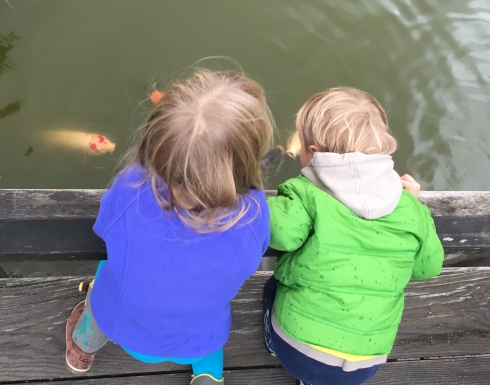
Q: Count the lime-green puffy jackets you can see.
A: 1